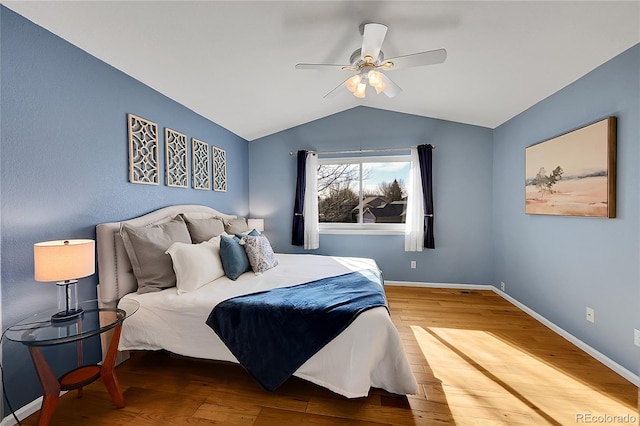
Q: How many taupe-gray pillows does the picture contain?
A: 3